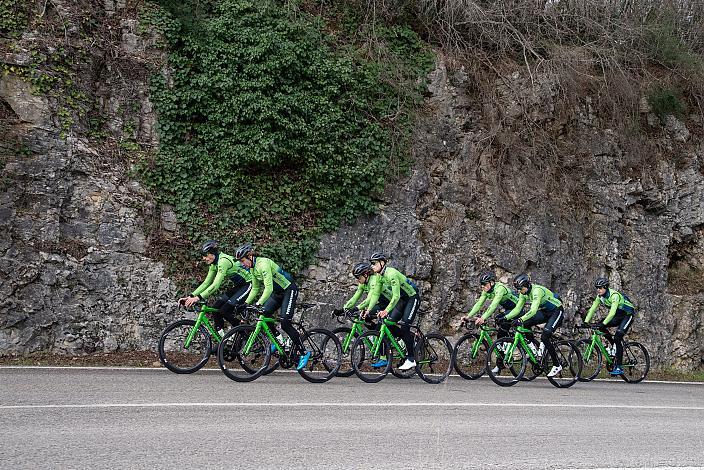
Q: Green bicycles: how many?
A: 7